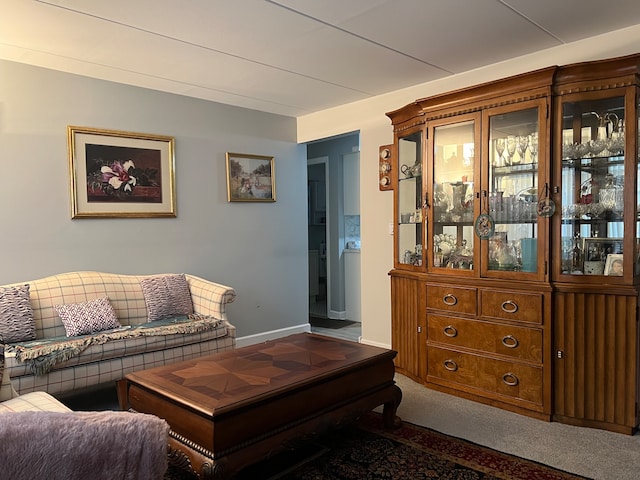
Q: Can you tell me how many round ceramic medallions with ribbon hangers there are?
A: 2